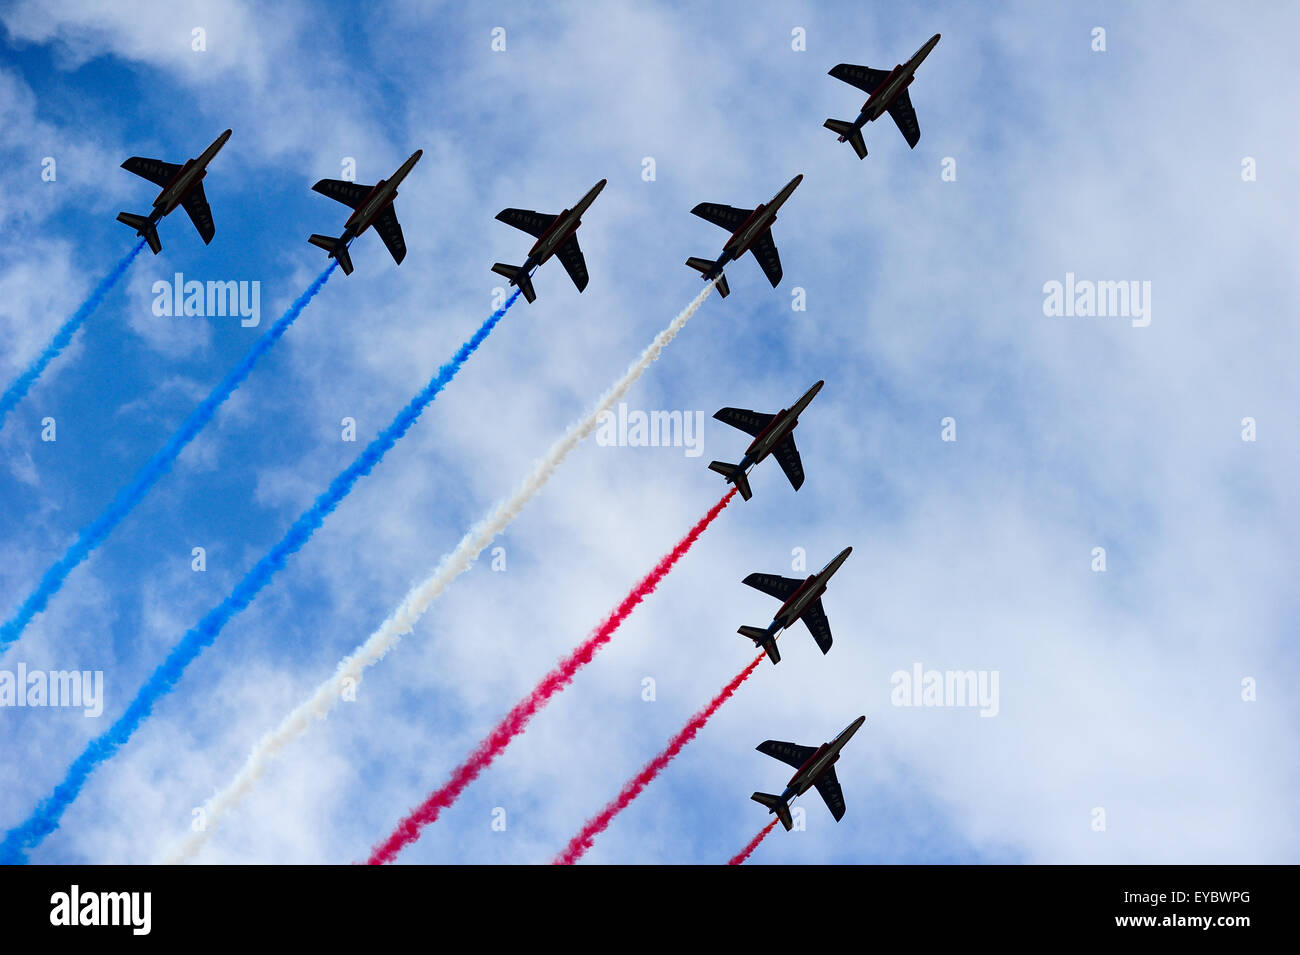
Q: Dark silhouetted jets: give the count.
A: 8